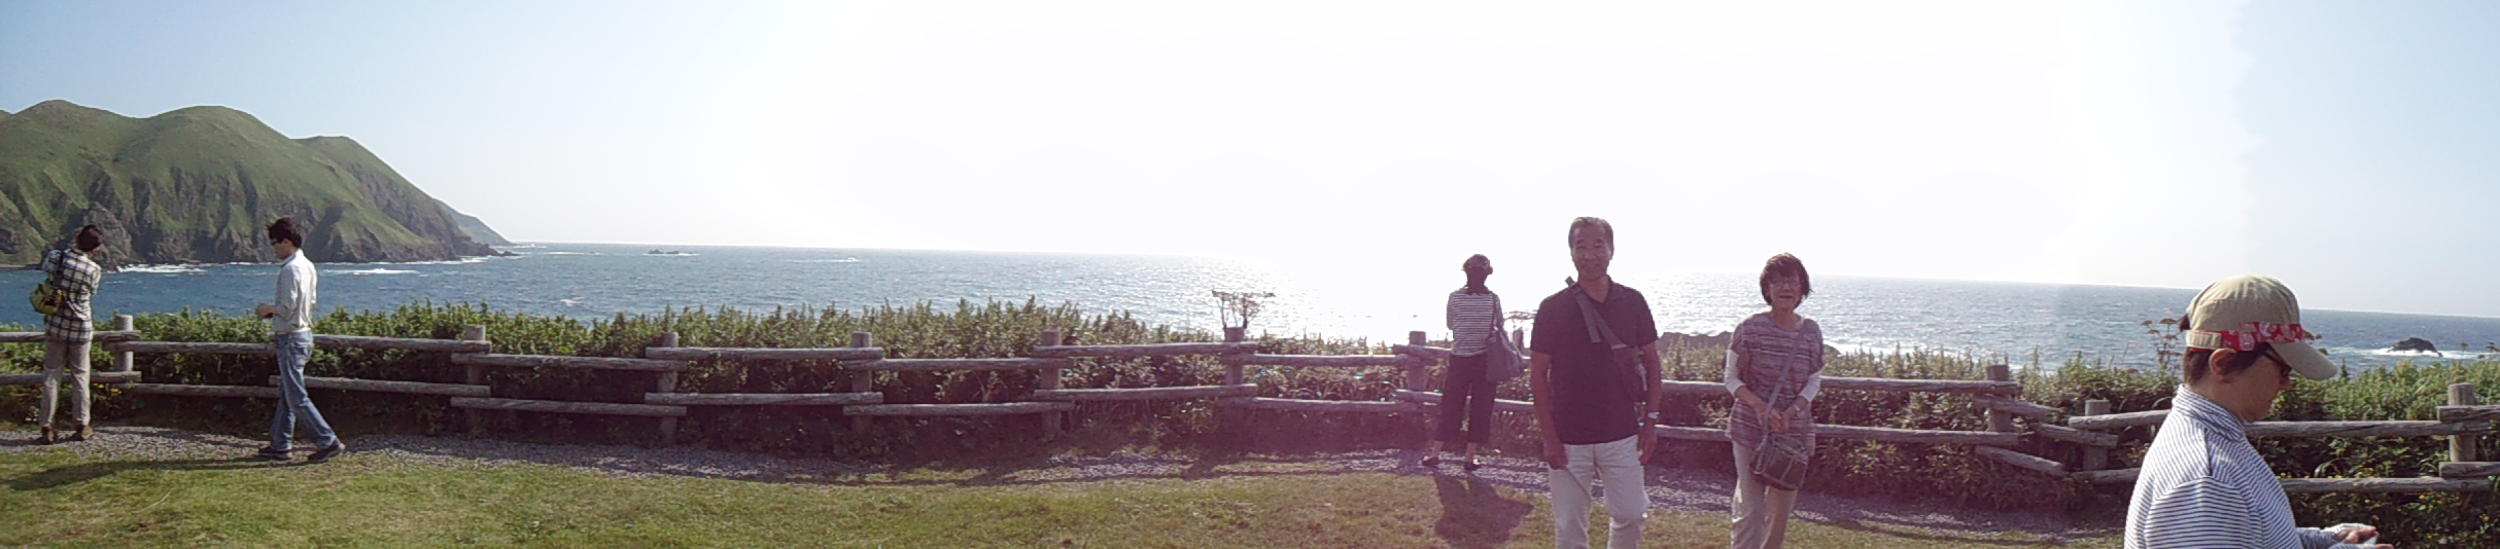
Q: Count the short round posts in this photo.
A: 10